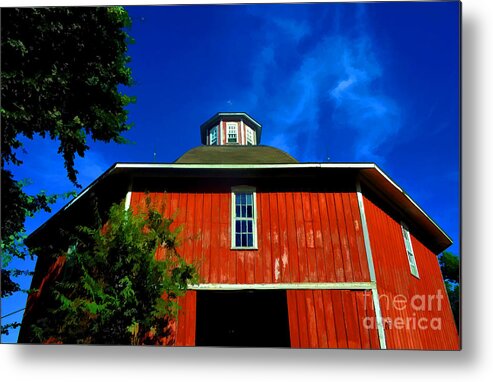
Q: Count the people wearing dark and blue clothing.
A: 0